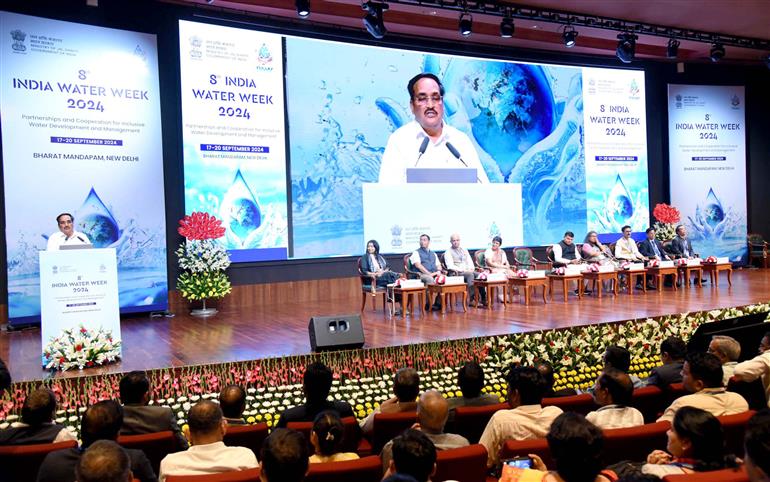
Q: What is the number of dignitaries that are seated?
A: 9